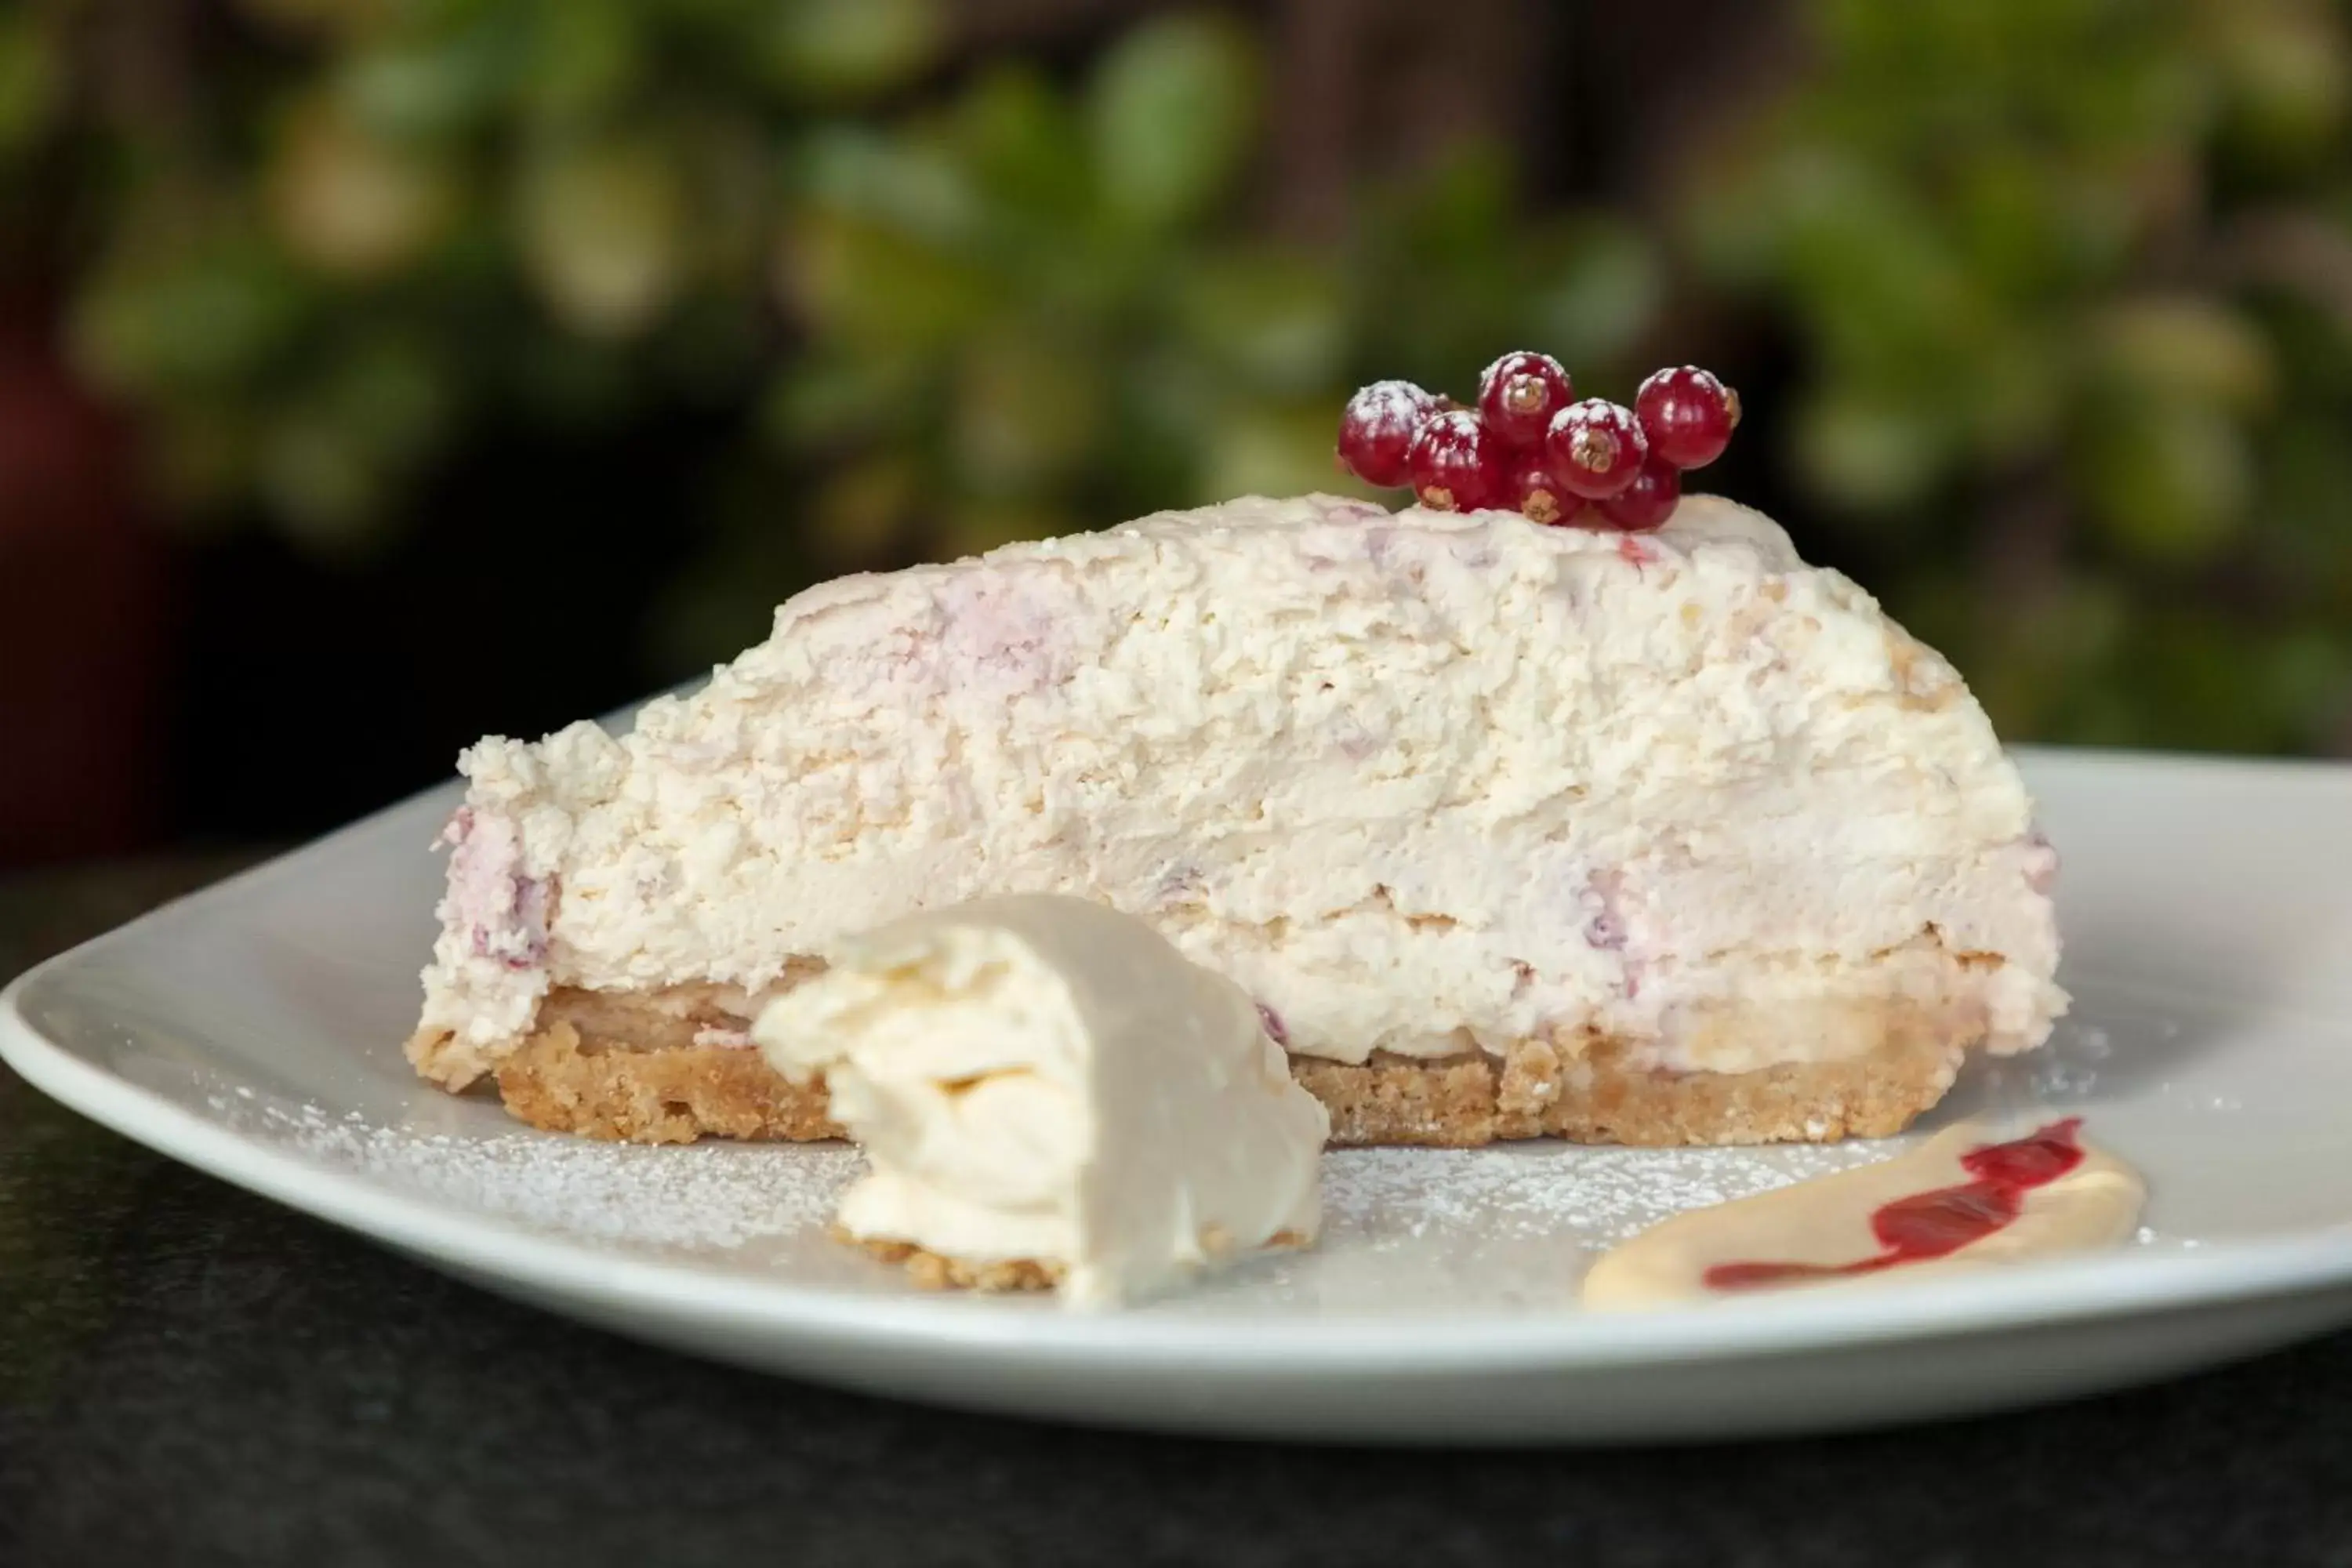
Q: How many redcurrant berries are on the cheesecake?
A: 7